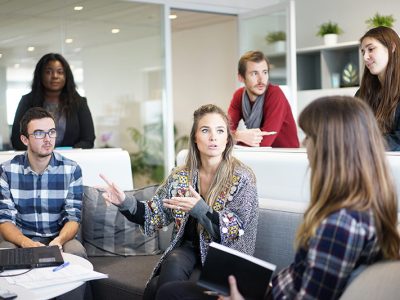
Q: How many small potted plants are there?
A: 3